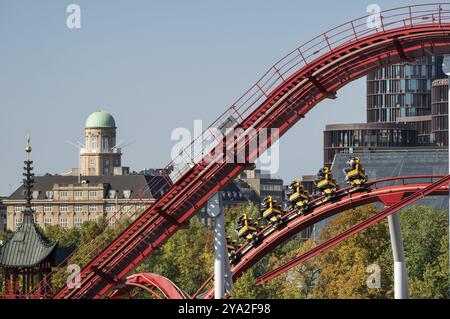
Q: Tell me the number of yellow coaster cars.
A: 6